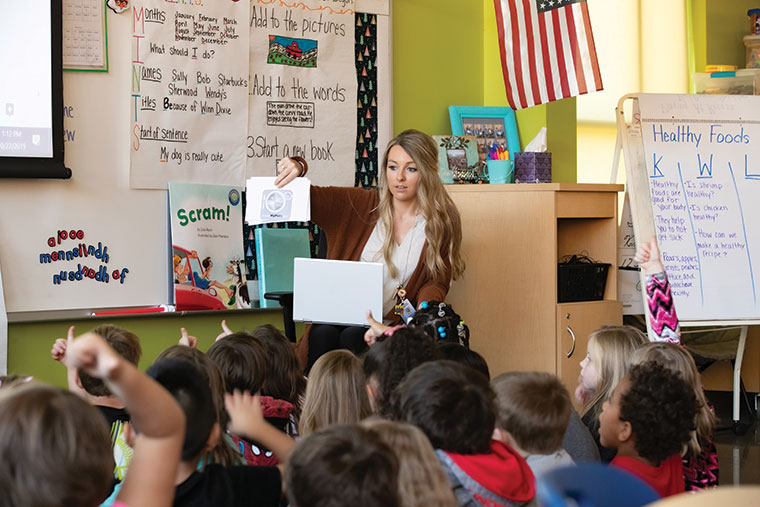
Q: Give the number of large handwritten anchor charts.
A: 3